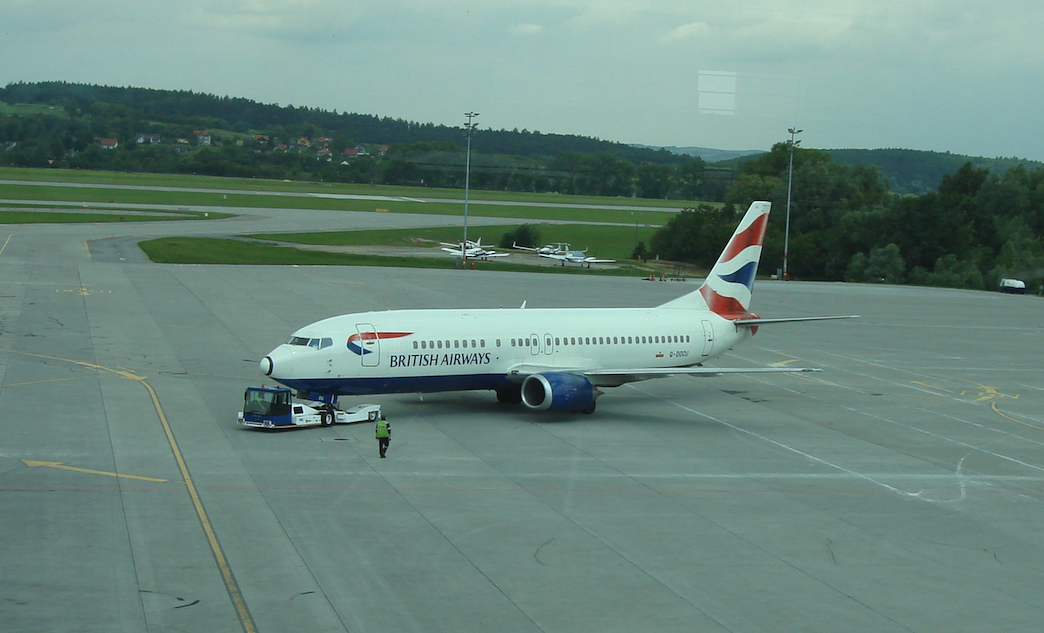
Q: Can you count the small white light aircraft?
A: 4